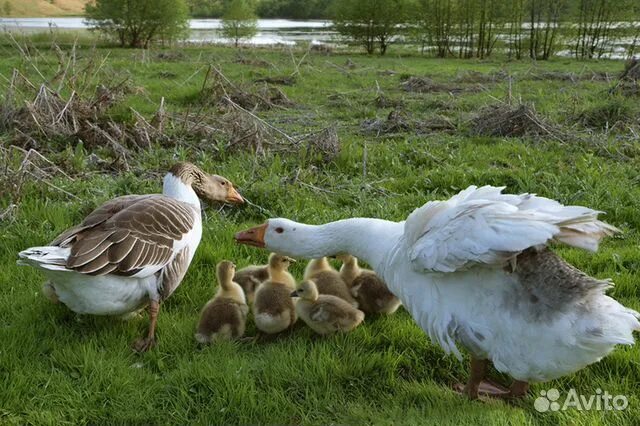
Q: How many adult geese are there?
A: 2